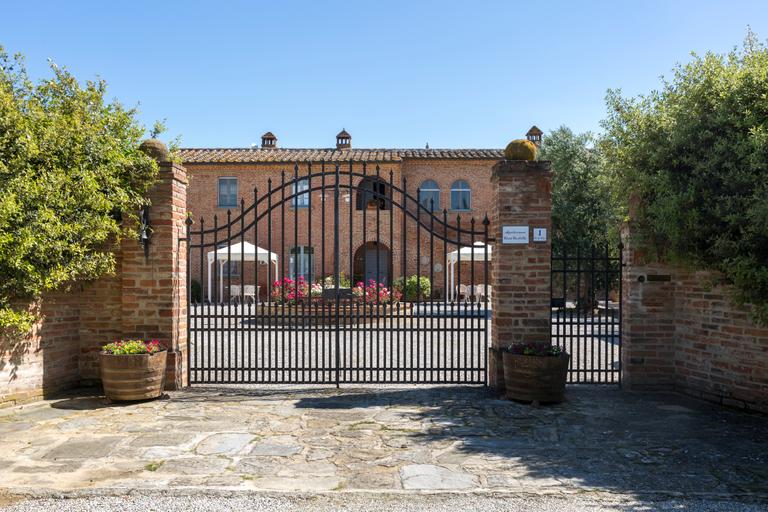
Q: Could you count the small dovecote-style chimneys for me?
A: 3